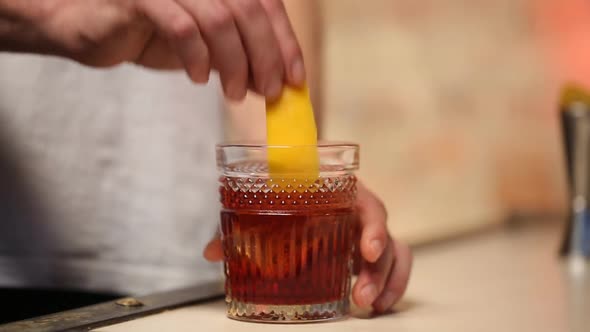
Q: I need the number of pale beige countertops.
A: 1